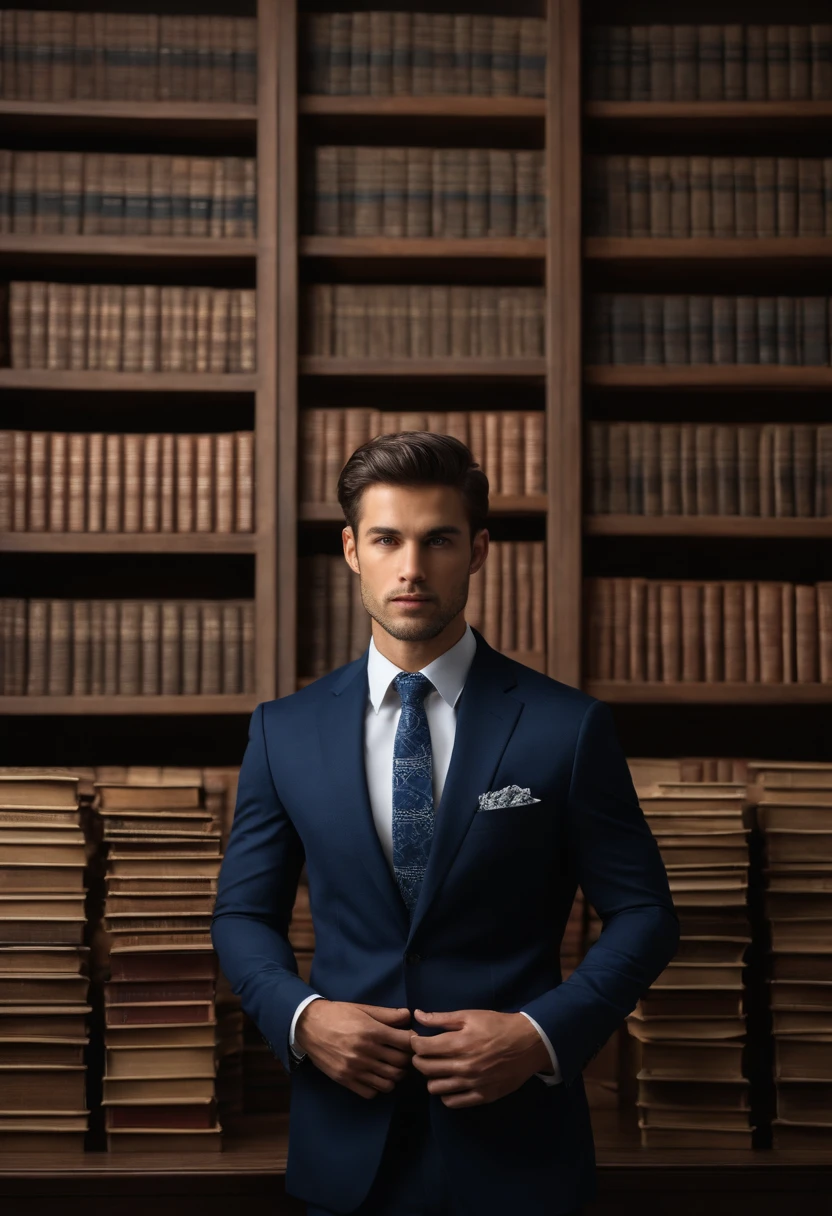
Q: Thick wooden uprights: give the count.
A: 2